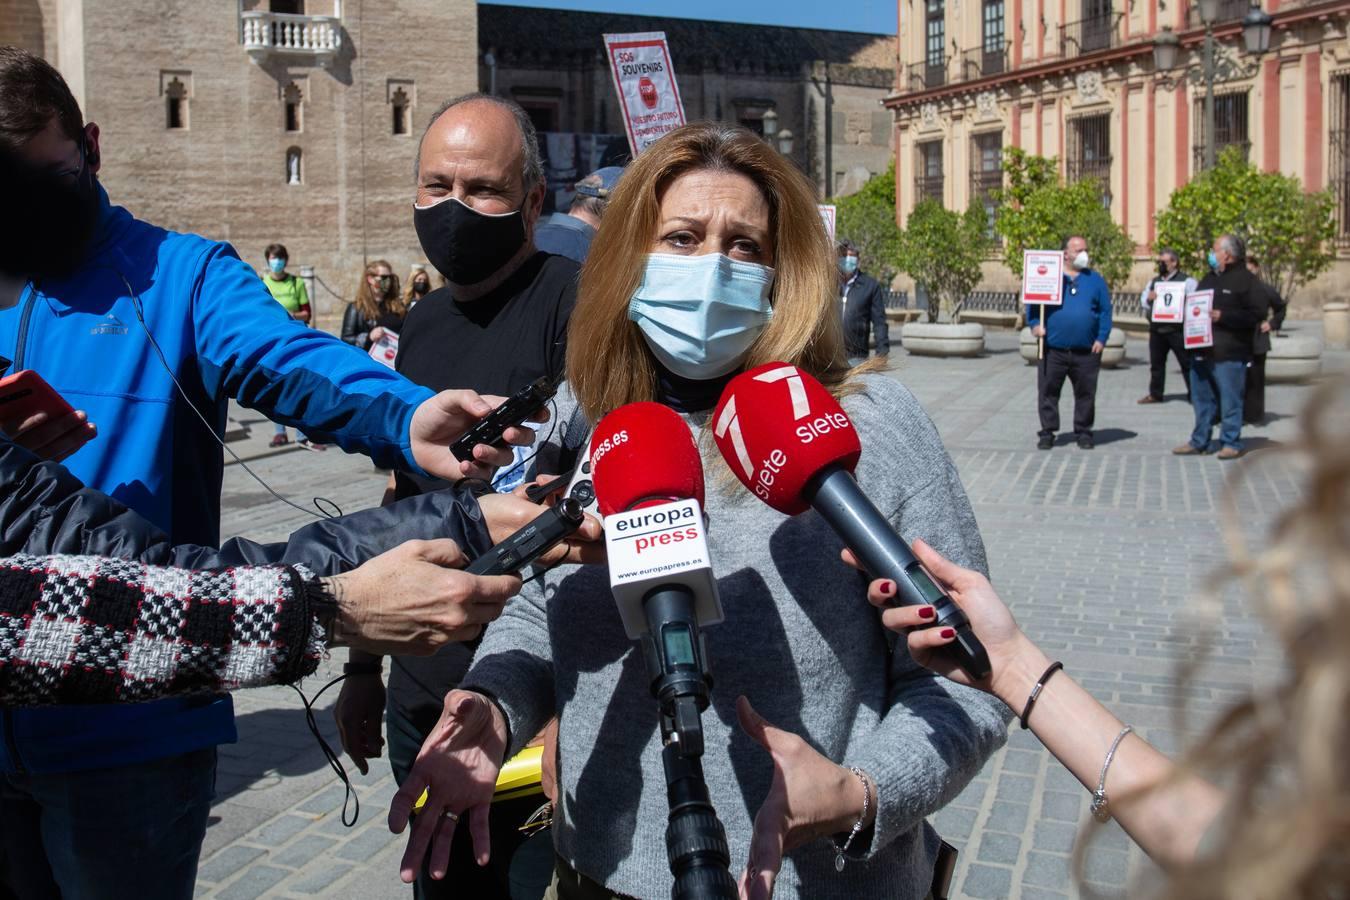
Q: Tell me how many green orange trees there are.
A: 4